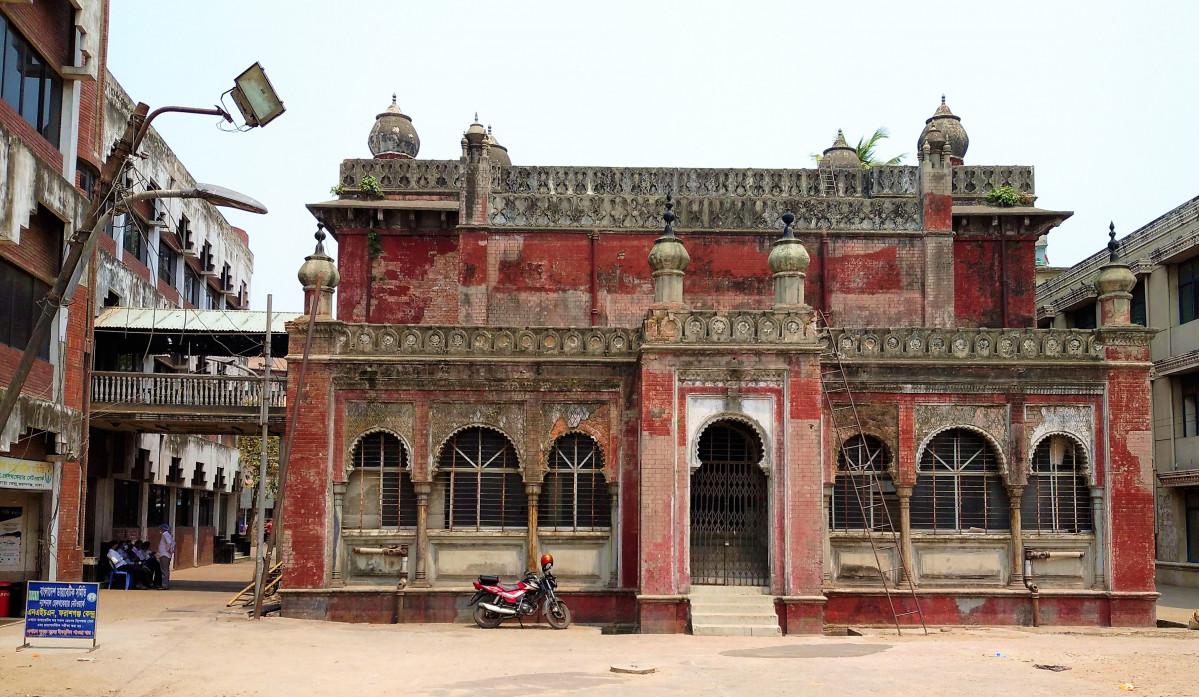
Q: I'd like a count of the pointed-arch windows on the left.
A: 3